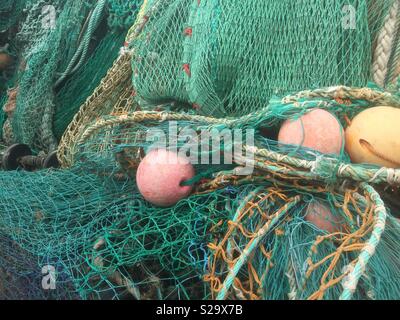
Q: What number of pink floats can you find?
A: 3